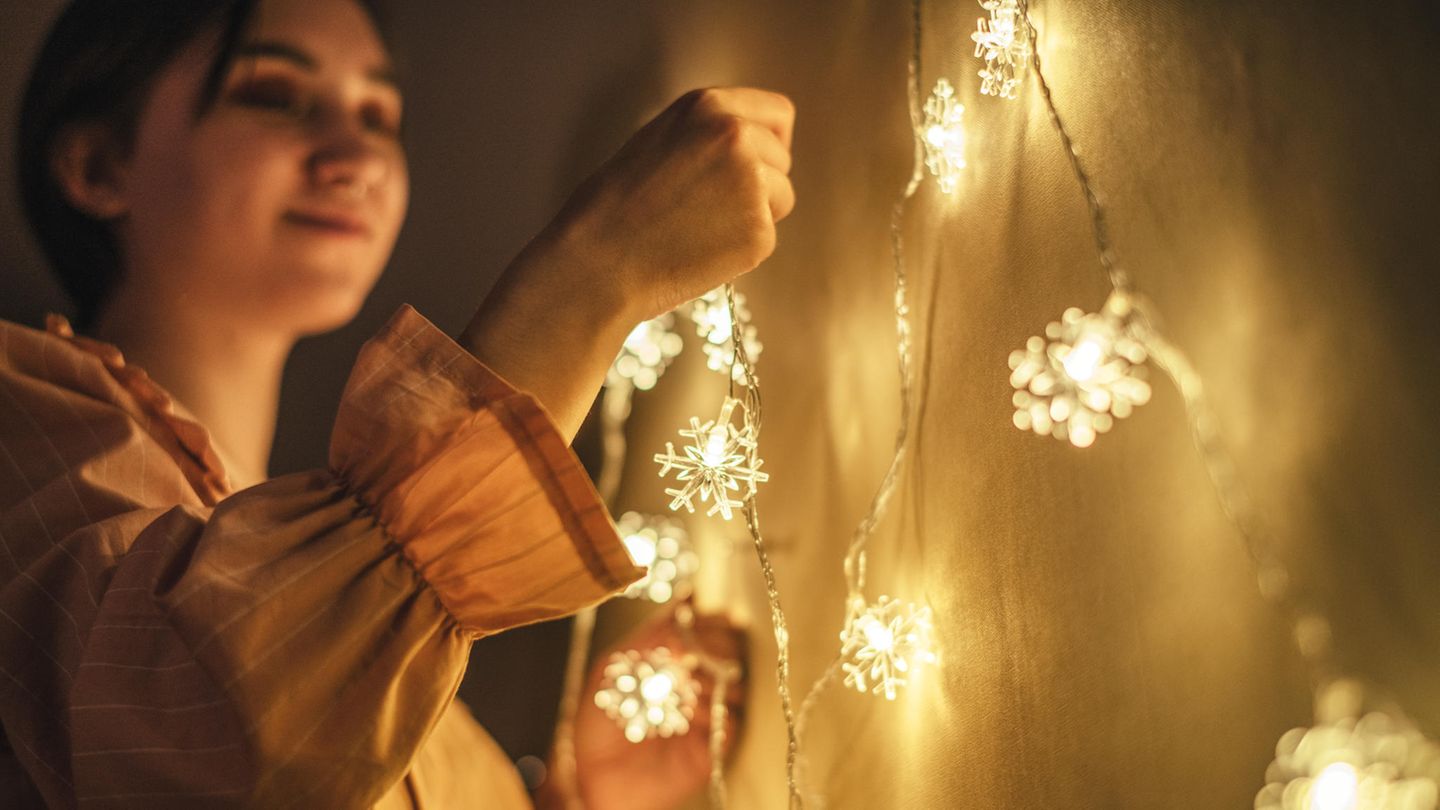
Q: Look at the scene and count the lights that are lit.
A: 10